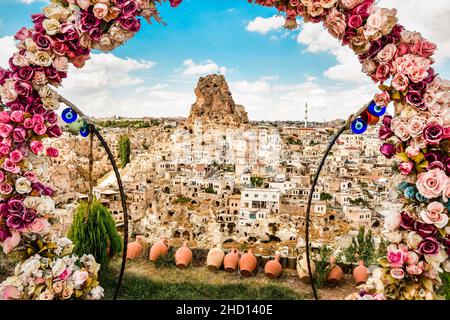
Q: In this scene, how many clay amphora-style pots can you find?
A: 10